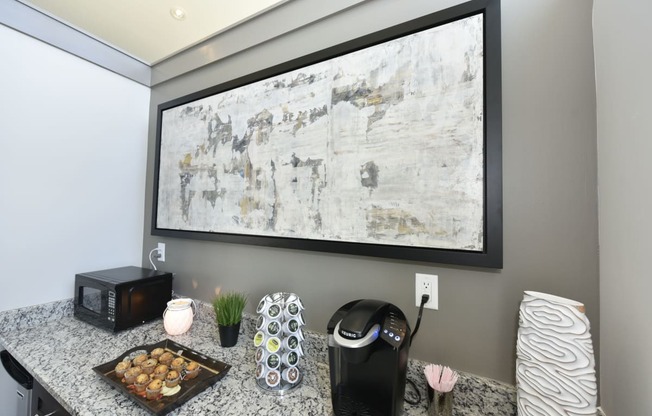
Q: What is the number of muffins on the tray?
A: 12